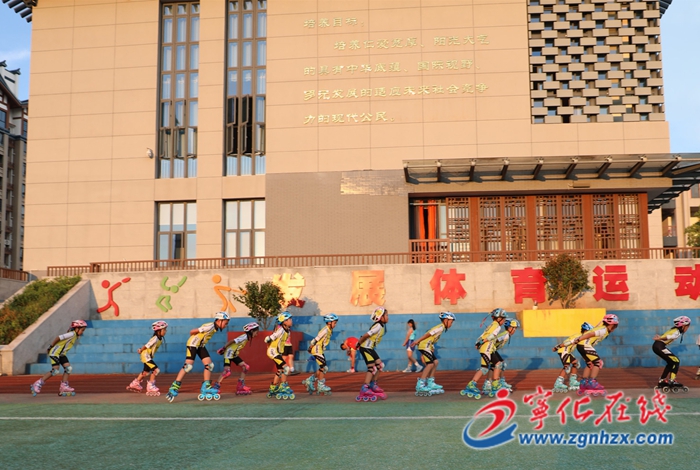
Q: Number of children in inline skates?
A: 13